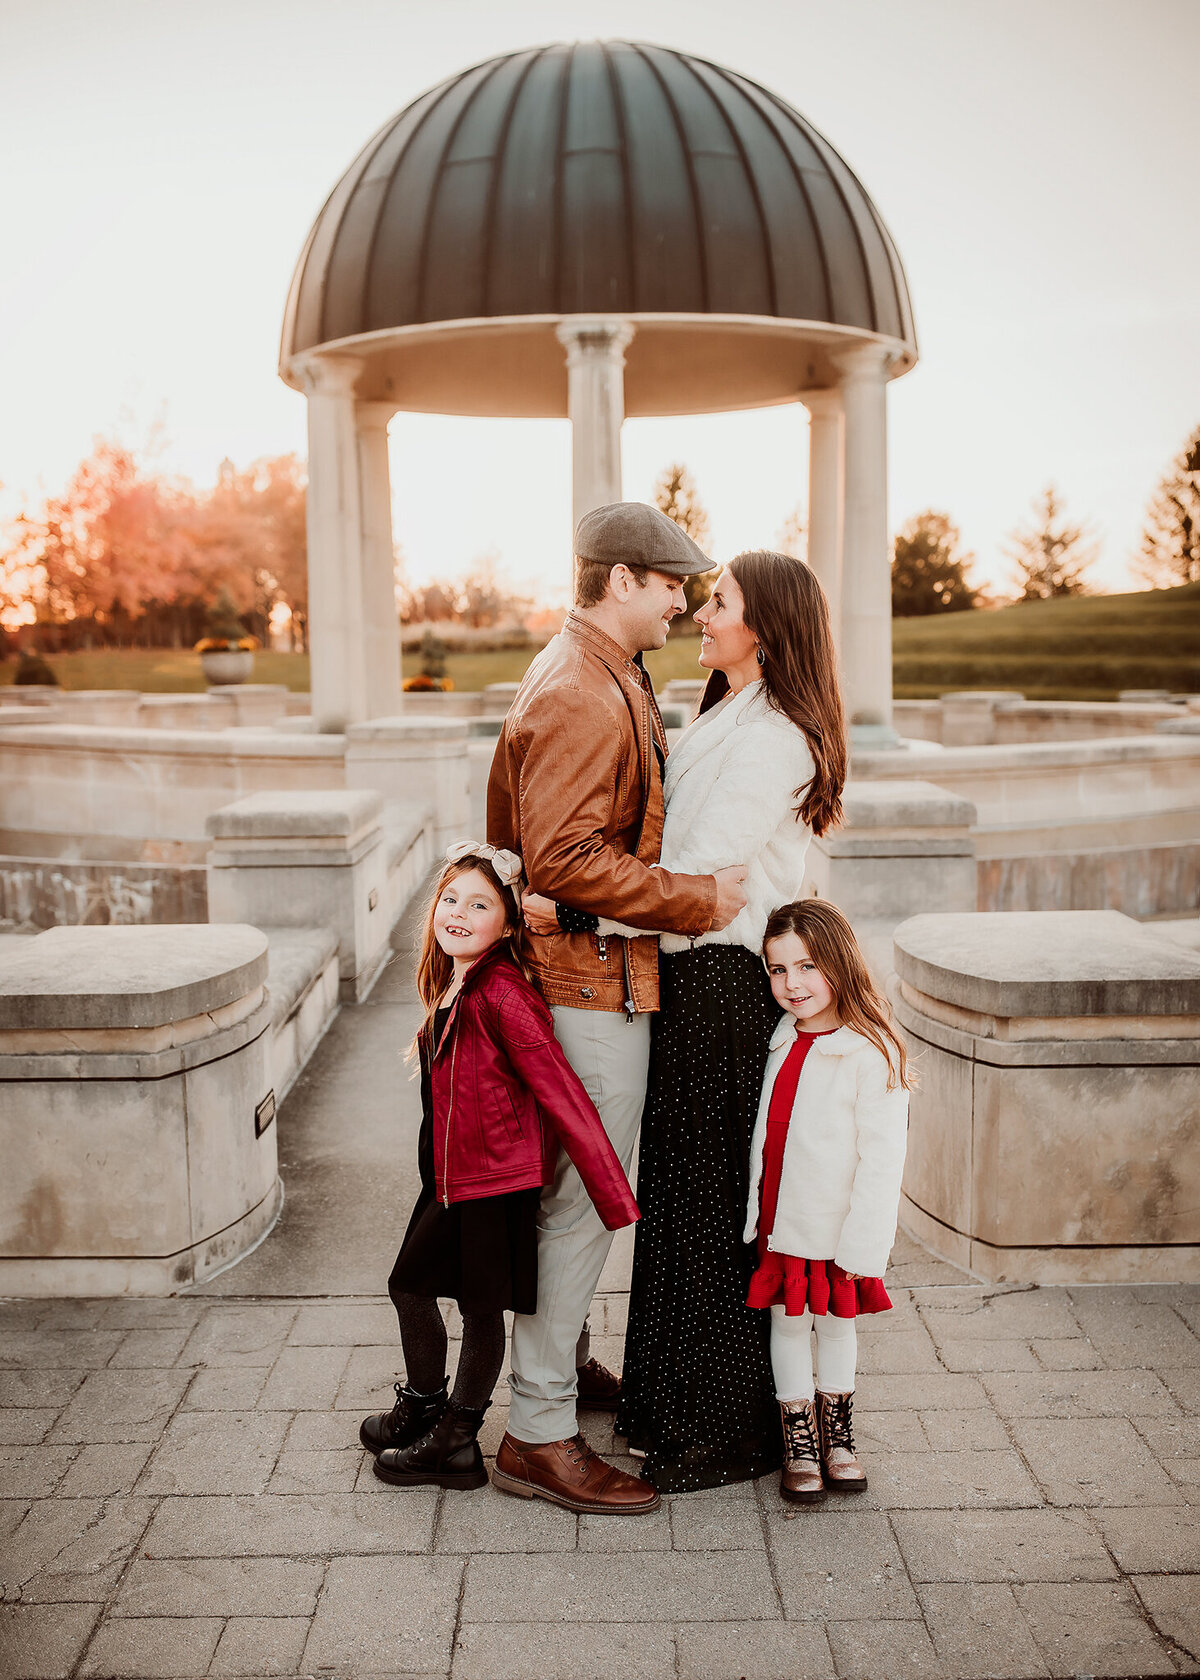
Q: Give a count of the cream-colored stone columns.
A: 5